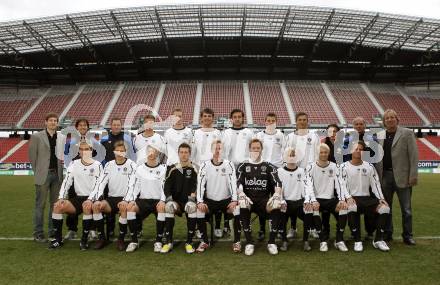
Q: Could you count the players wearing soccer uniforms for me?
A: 15